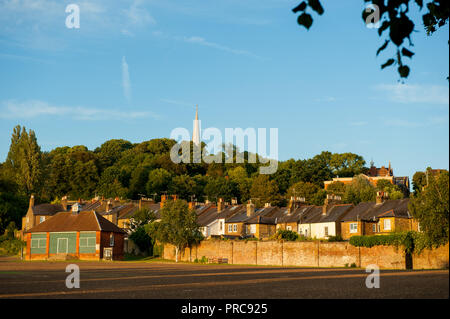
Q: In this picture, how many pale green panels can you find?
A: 3